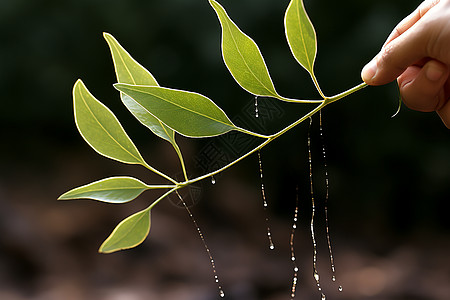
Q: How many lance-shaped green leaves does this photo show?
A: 7